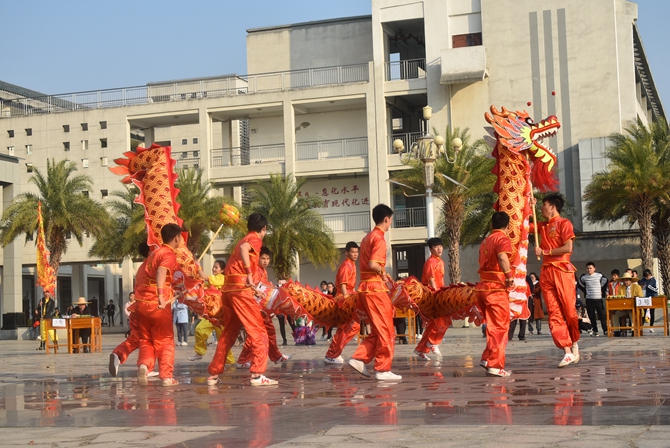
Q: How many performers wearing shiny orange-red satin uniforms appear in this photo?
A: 9